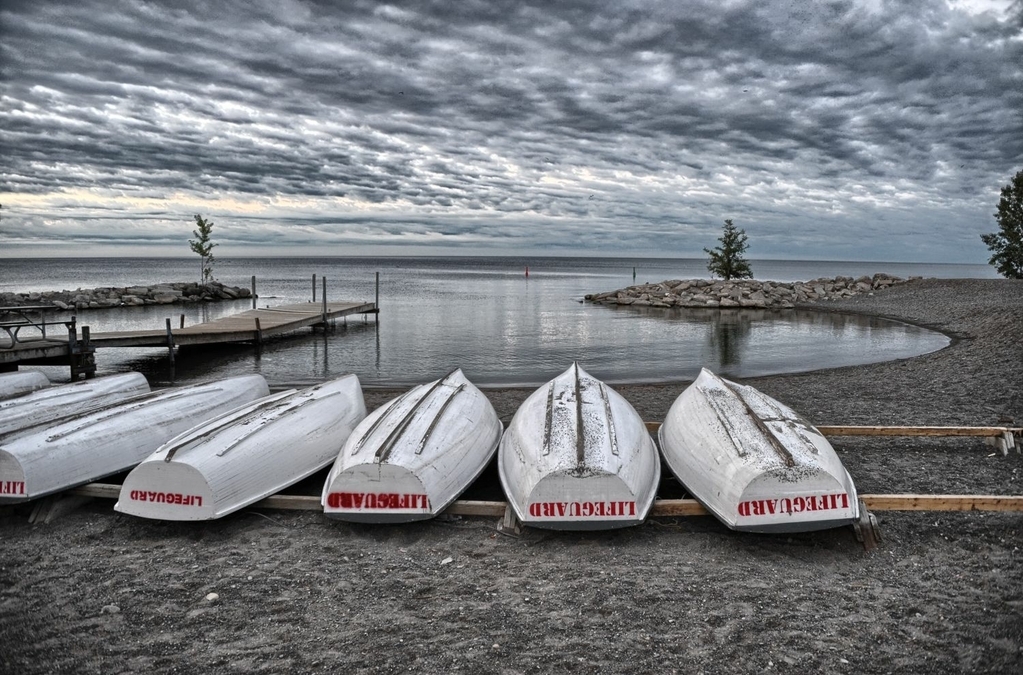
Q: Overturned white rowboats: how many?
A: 7